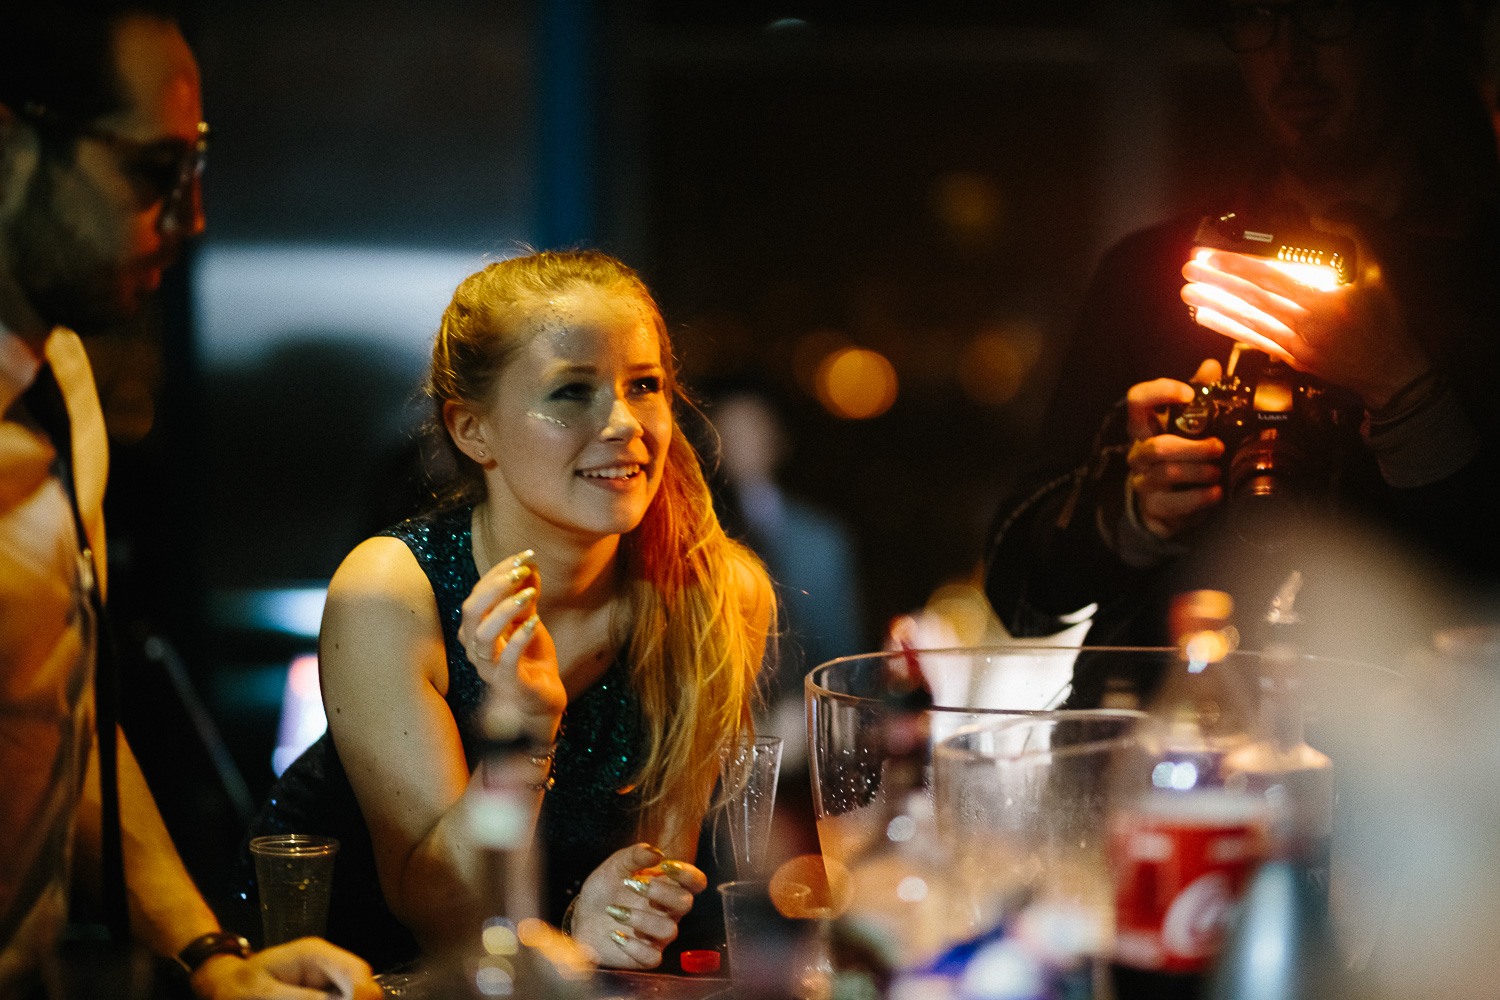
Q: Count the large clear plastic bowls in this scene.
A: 1